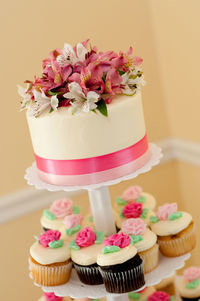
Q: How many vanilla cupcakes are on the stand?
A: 3